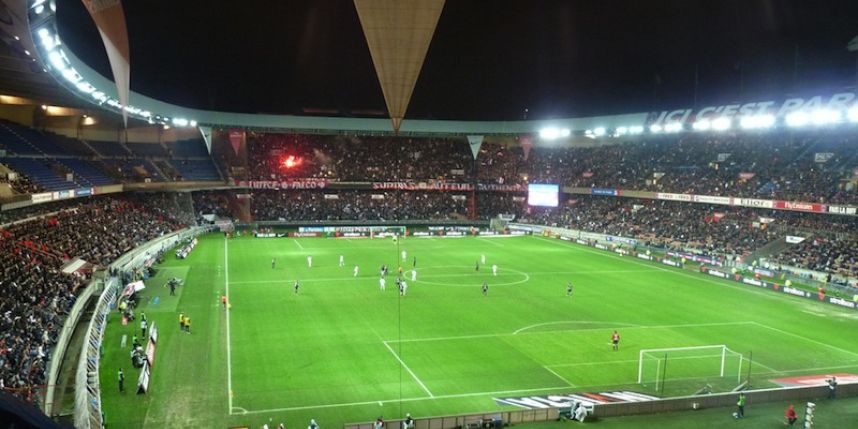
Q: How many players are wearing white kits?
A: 9